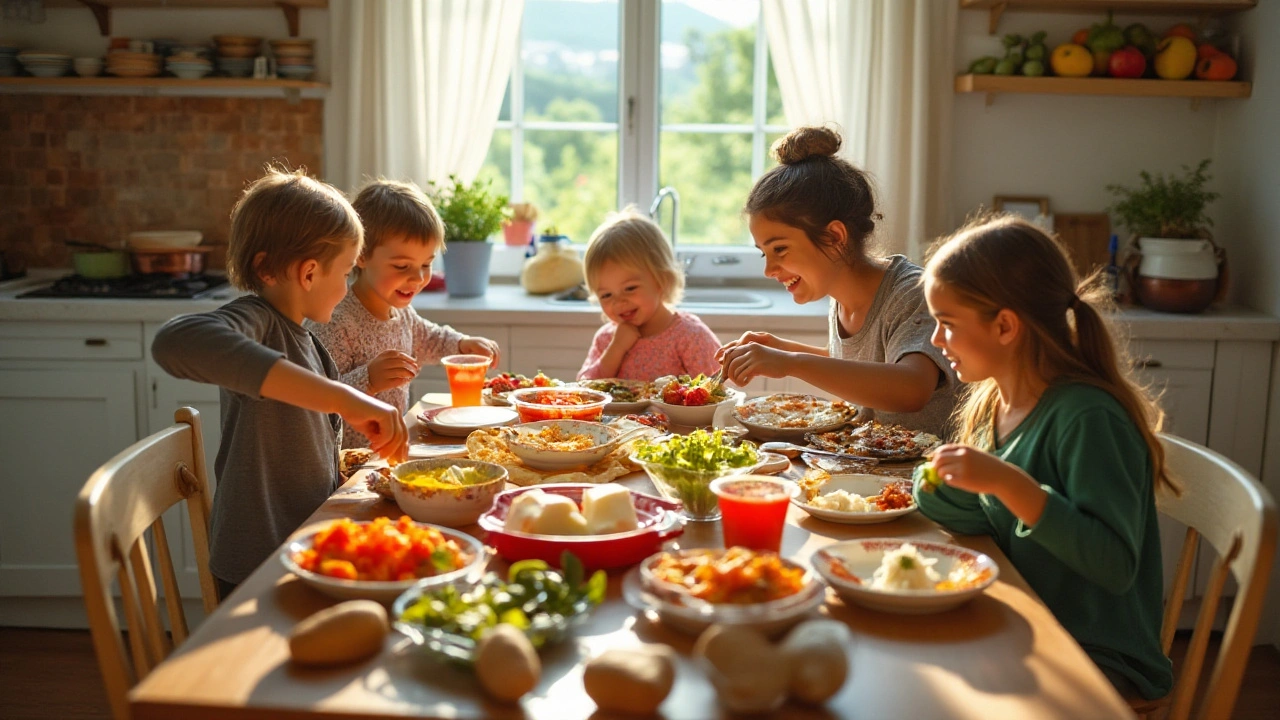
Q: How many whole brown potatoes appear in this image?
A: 5